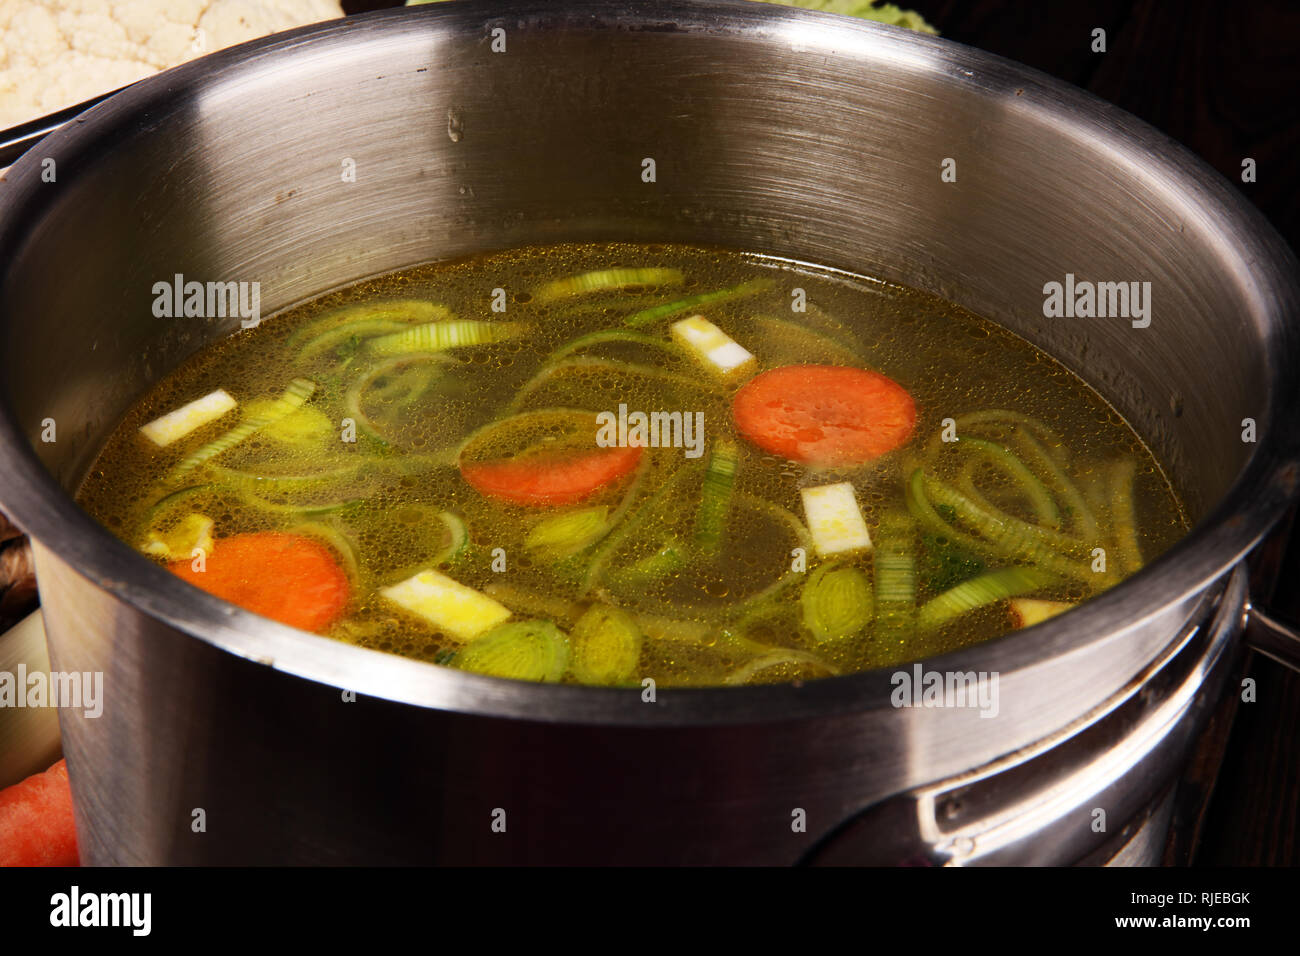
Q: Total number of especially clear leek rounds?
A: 3